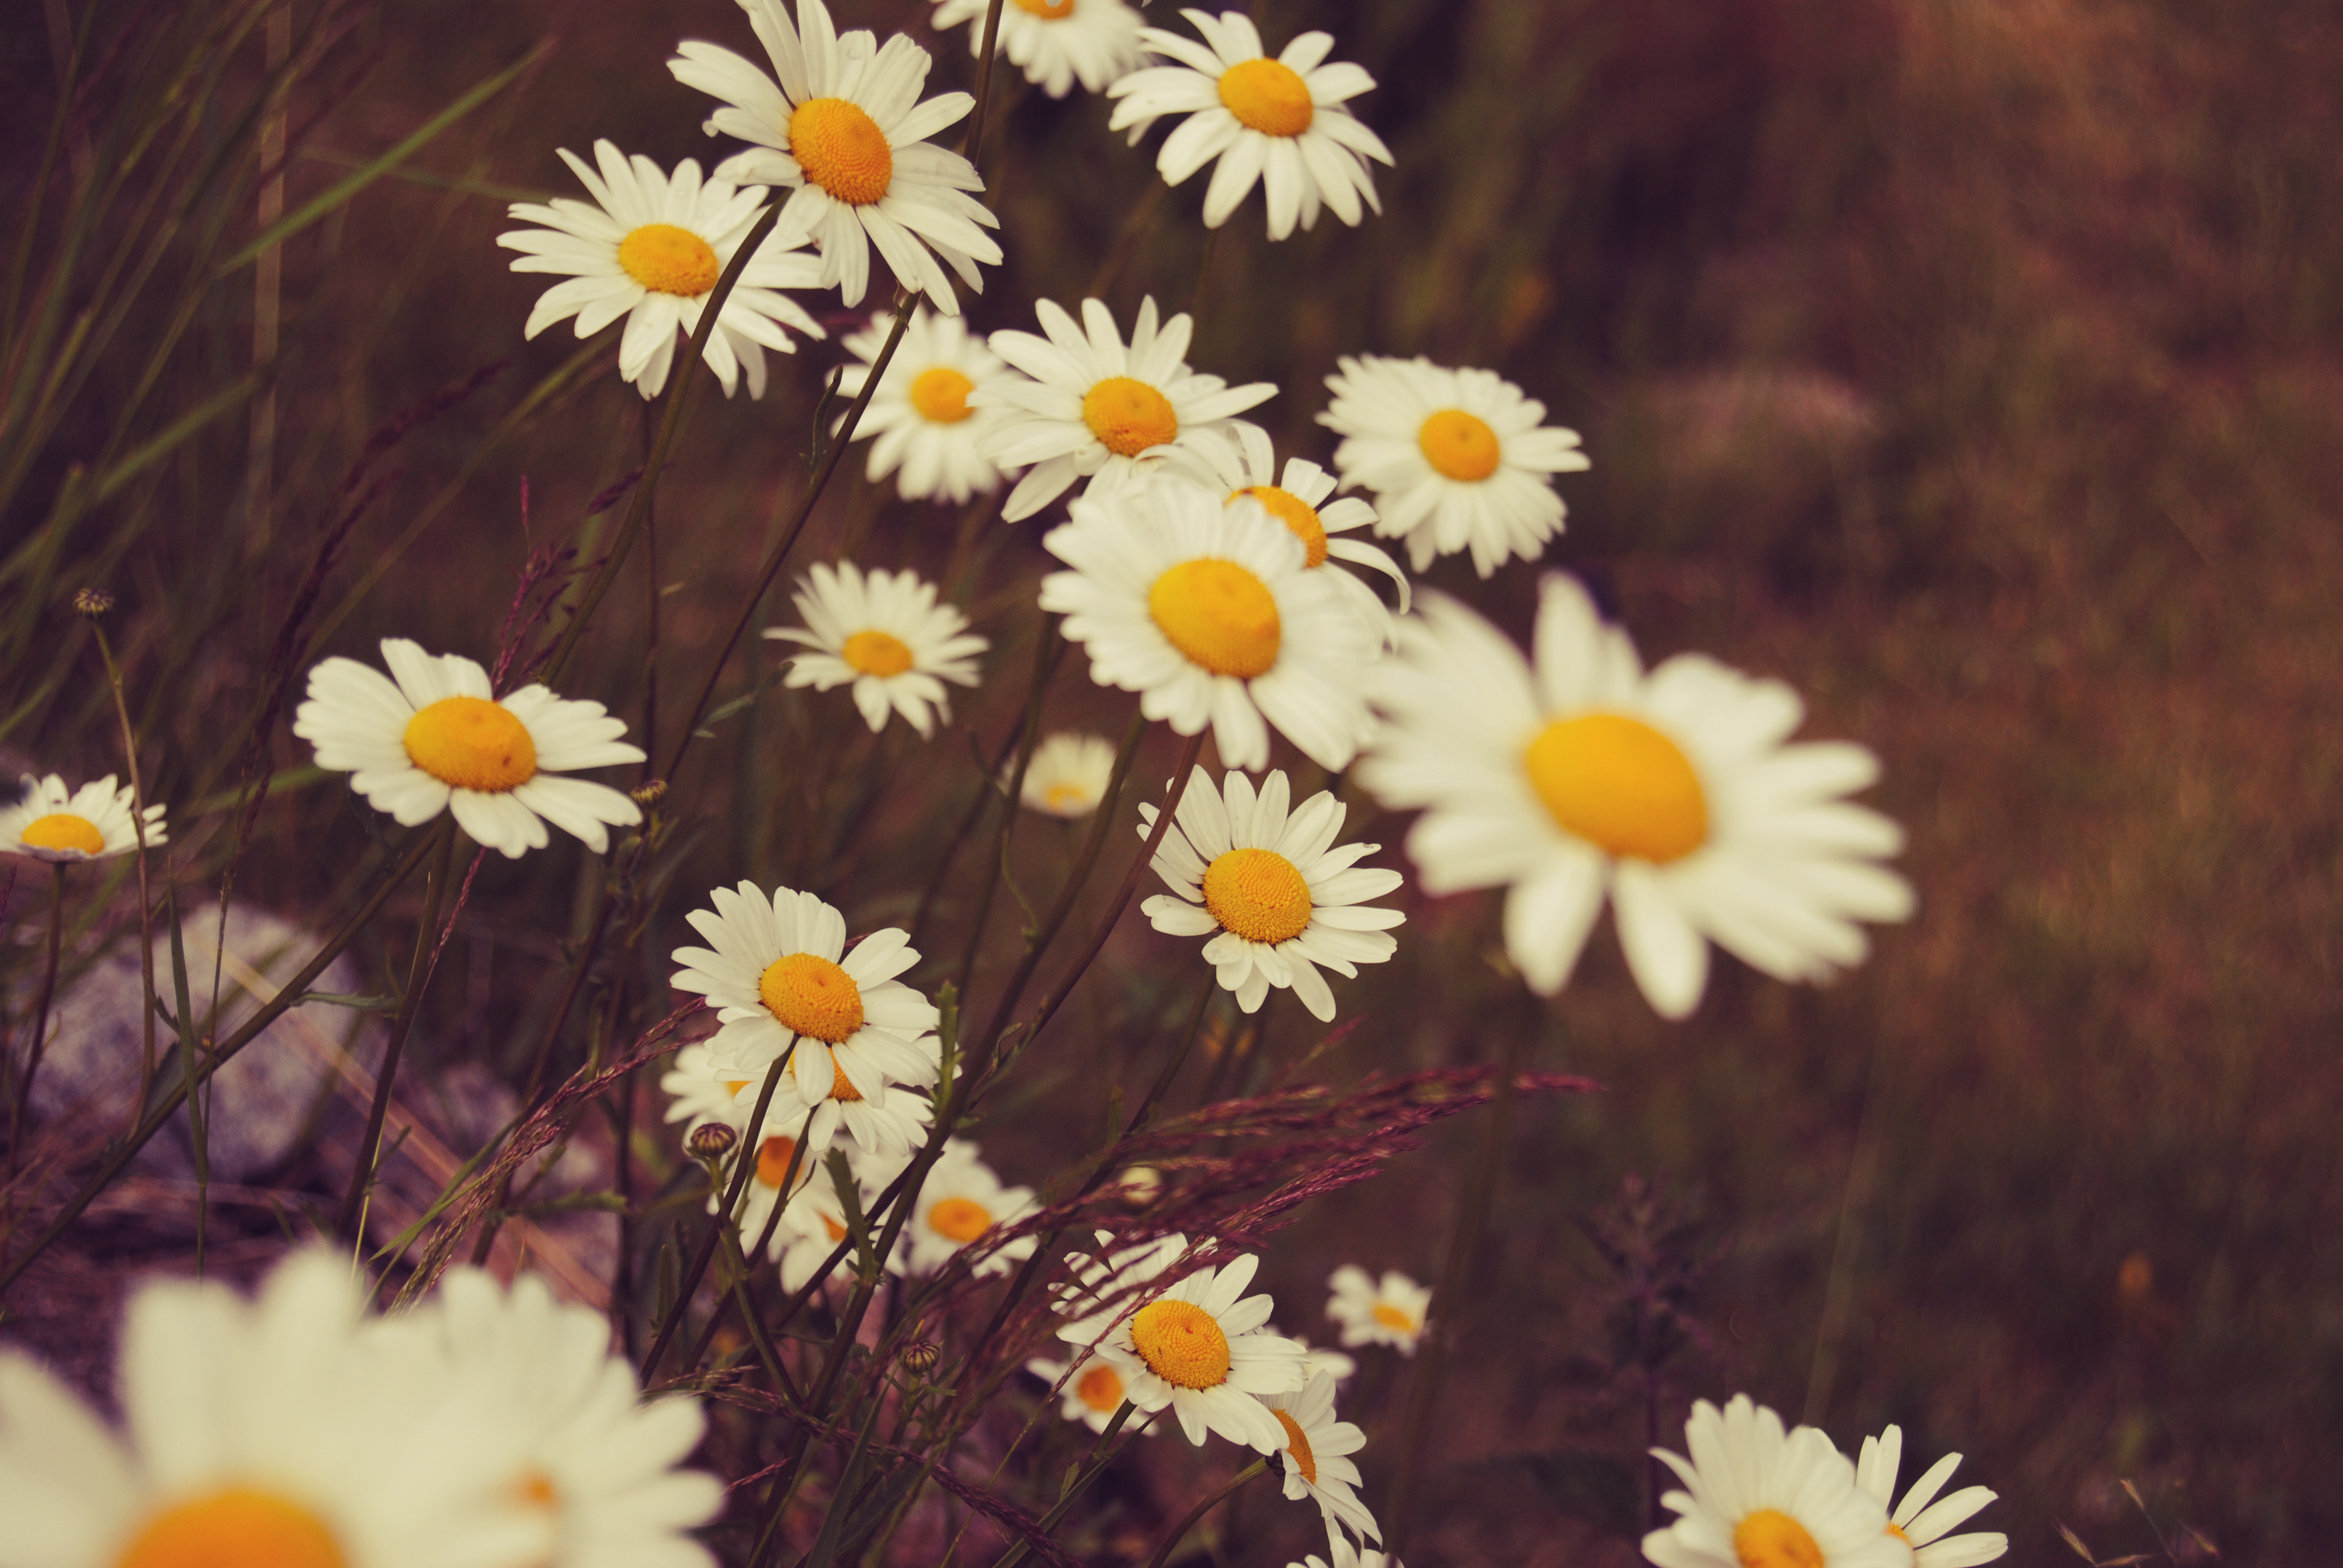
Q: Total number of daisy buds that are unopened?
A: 4